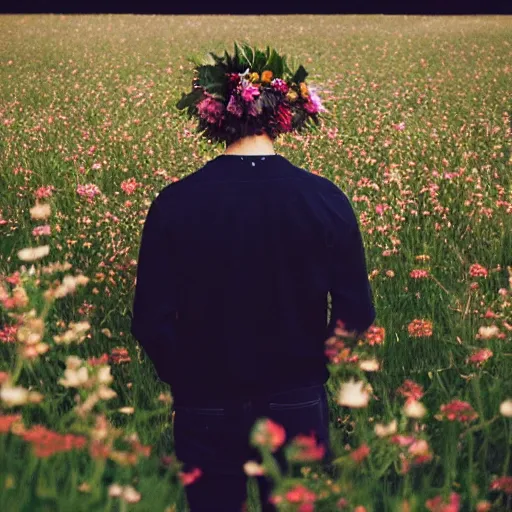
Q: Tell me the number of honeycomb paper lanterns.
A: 0